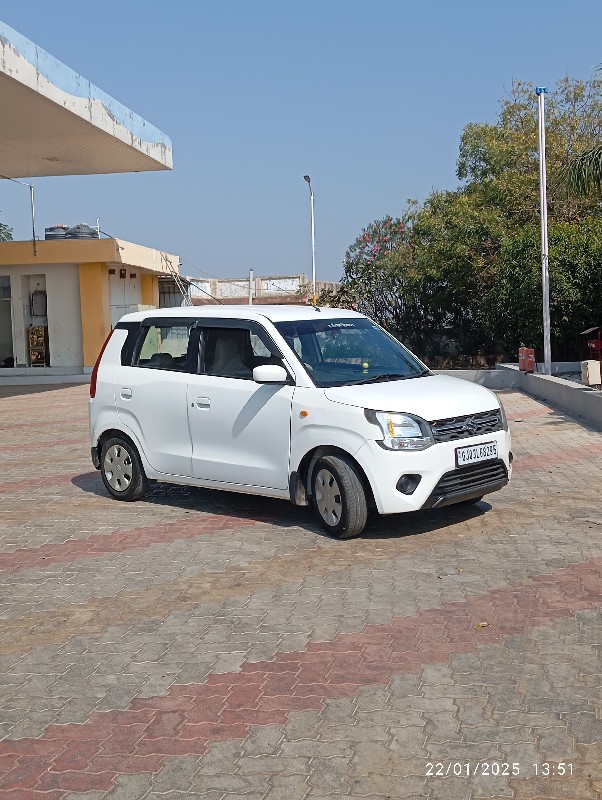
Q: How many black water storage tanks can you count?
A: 2